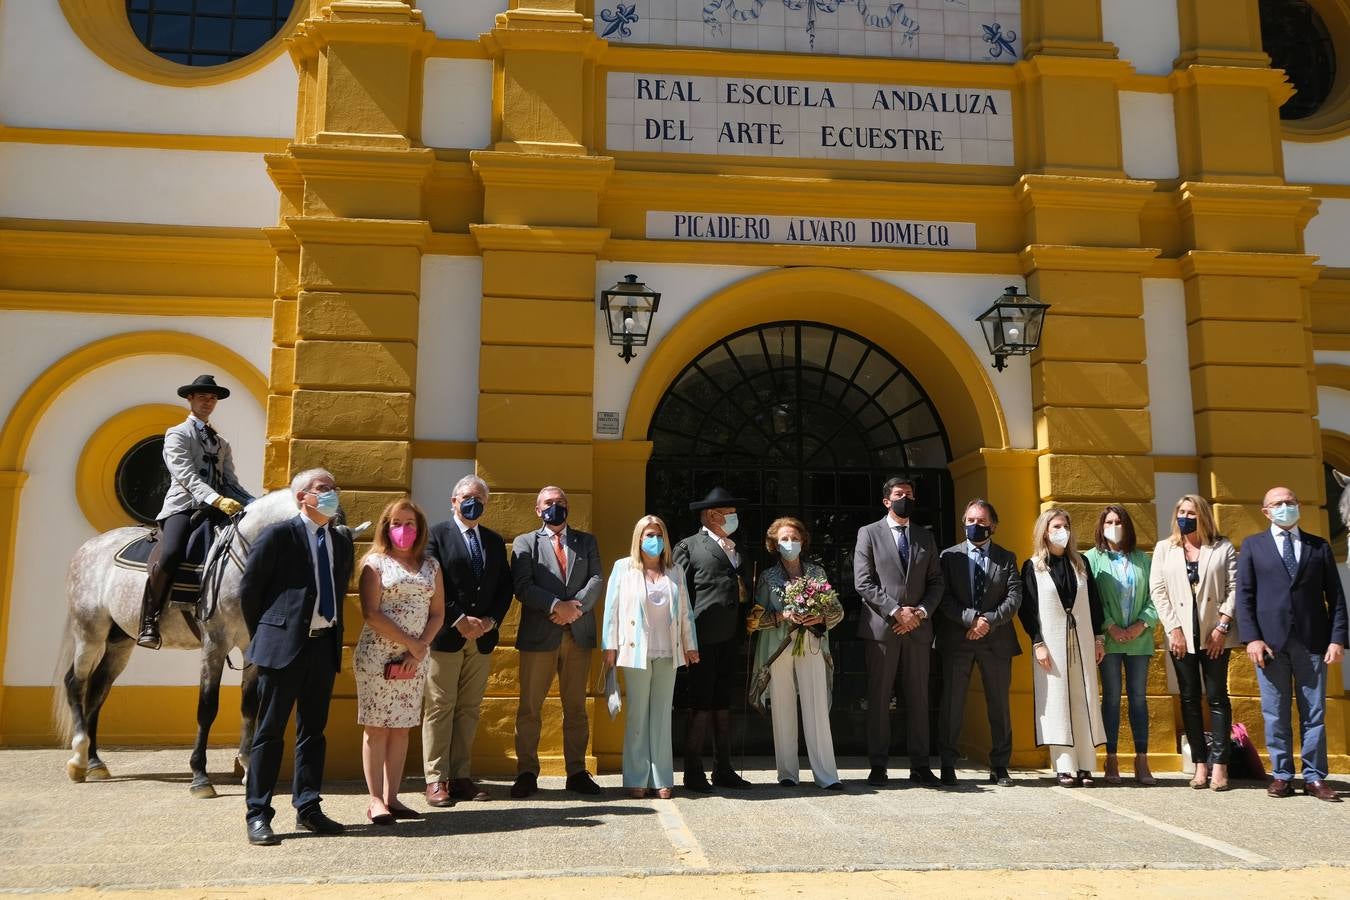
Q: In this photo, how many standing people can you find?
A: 13